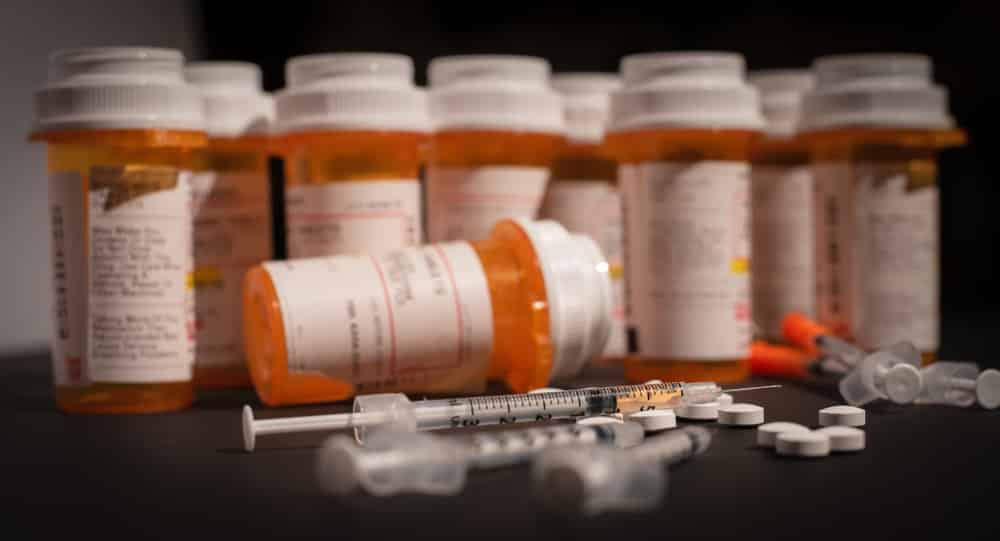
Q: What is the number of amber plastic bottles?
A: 9